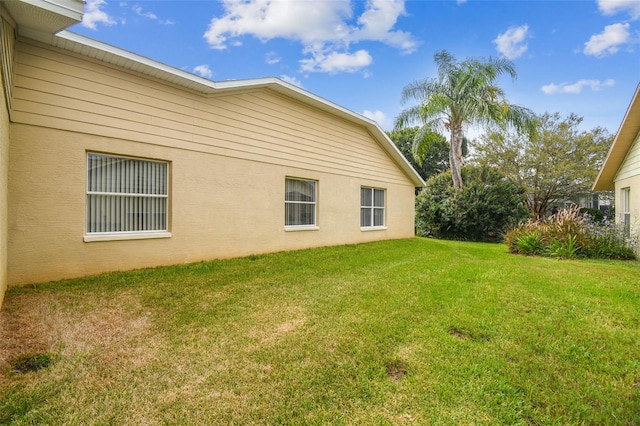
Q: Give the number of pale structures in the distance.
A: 1